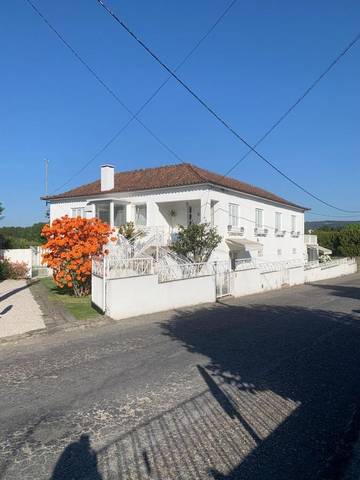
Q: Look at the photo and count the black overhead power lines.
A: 4